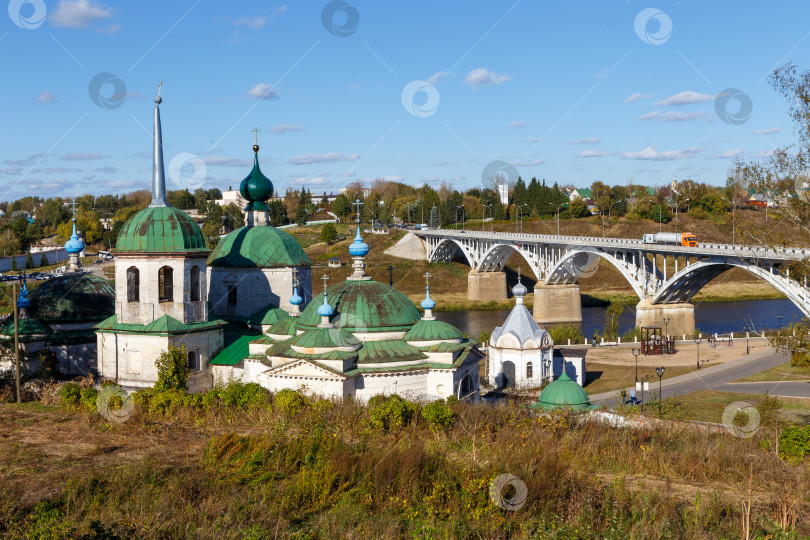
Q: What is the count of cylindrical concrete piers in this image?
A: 3